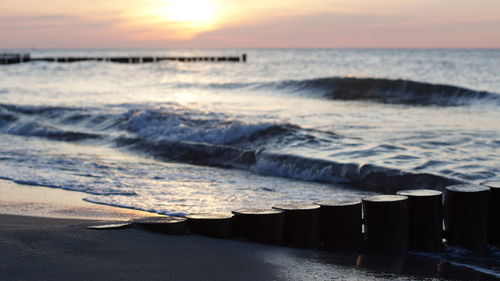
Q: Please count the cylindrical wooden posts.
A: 10